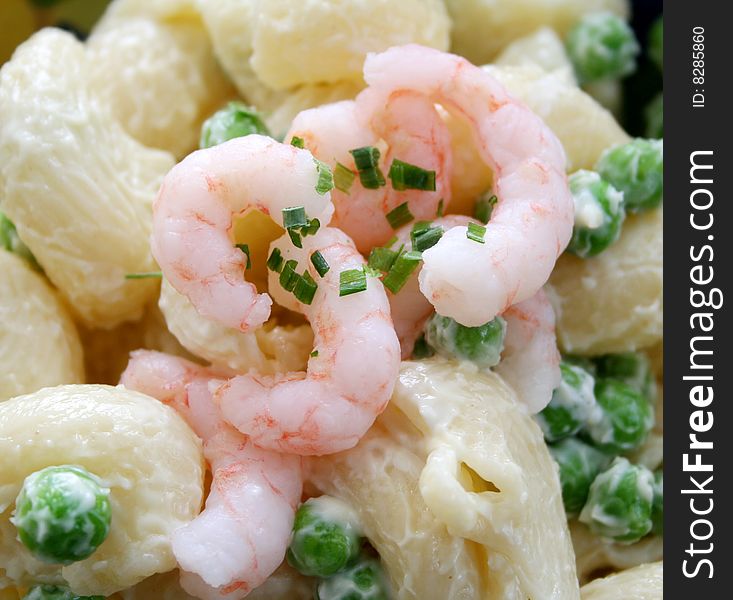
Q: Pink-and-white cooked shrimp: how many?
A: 6